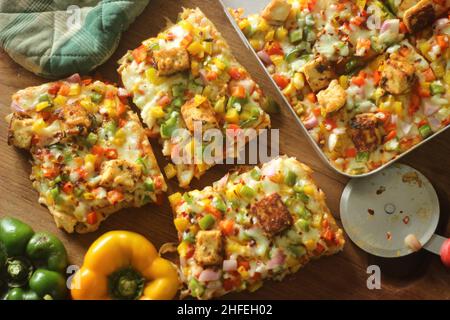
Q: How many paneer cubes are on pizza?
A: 13